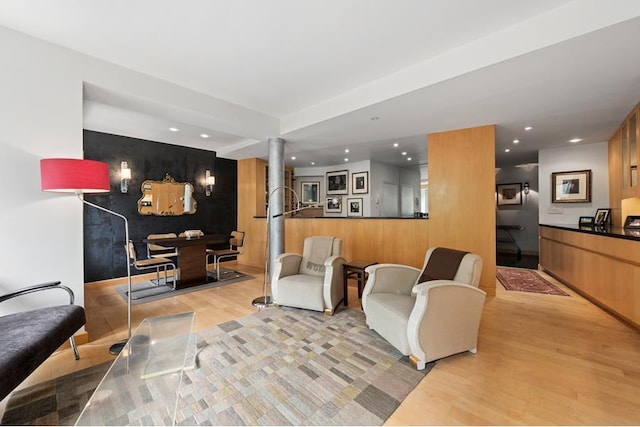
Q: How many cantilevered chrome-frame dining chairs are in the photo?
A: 4